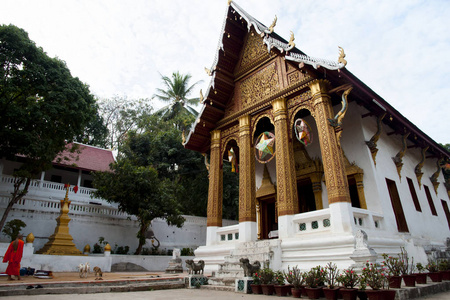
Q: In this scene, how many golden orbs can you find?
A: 3